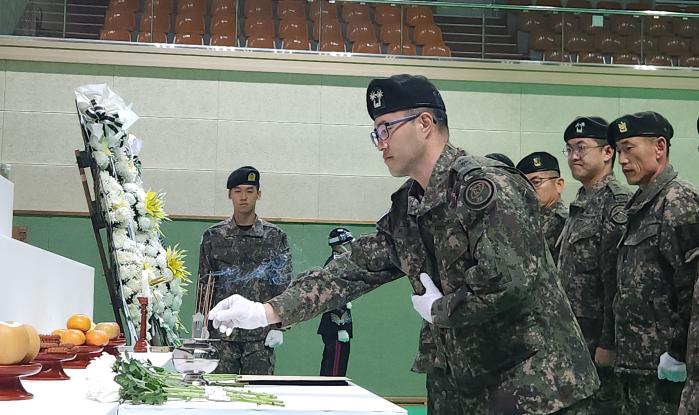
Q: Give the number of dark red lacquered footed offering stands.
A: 4